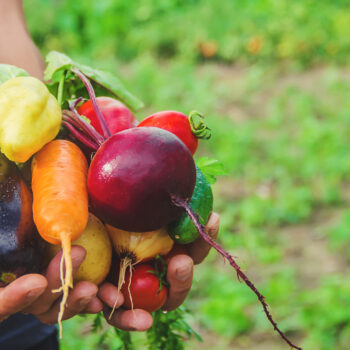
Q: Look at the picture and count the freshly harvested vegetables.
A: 10